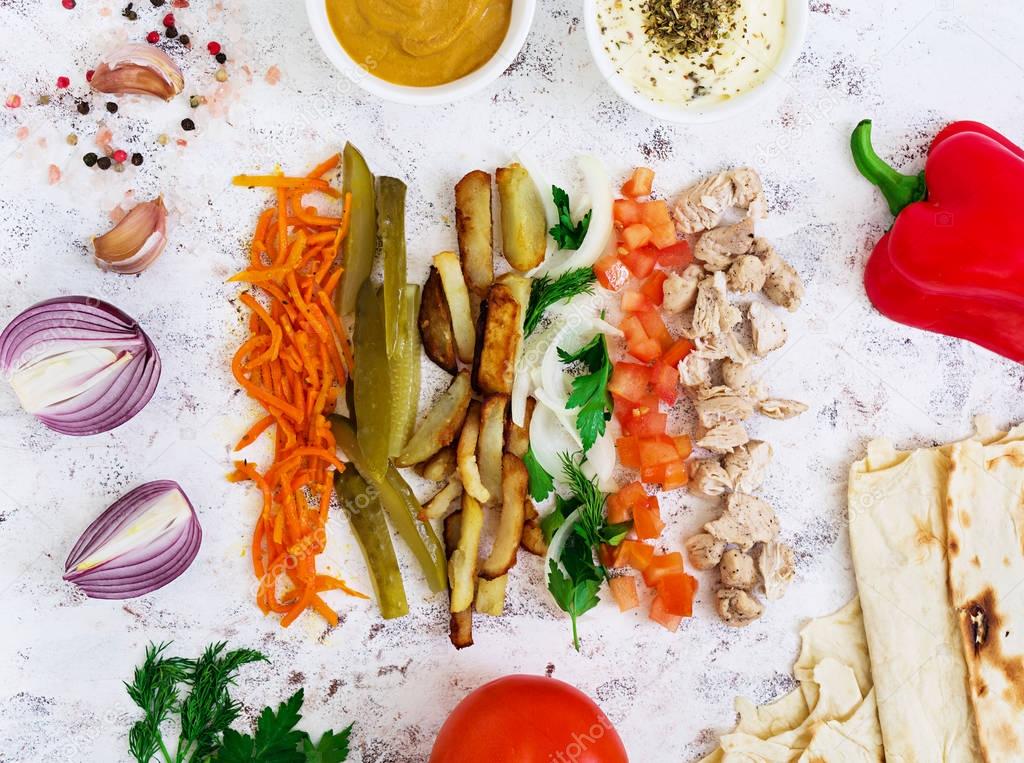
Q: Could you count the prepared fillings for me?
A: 6